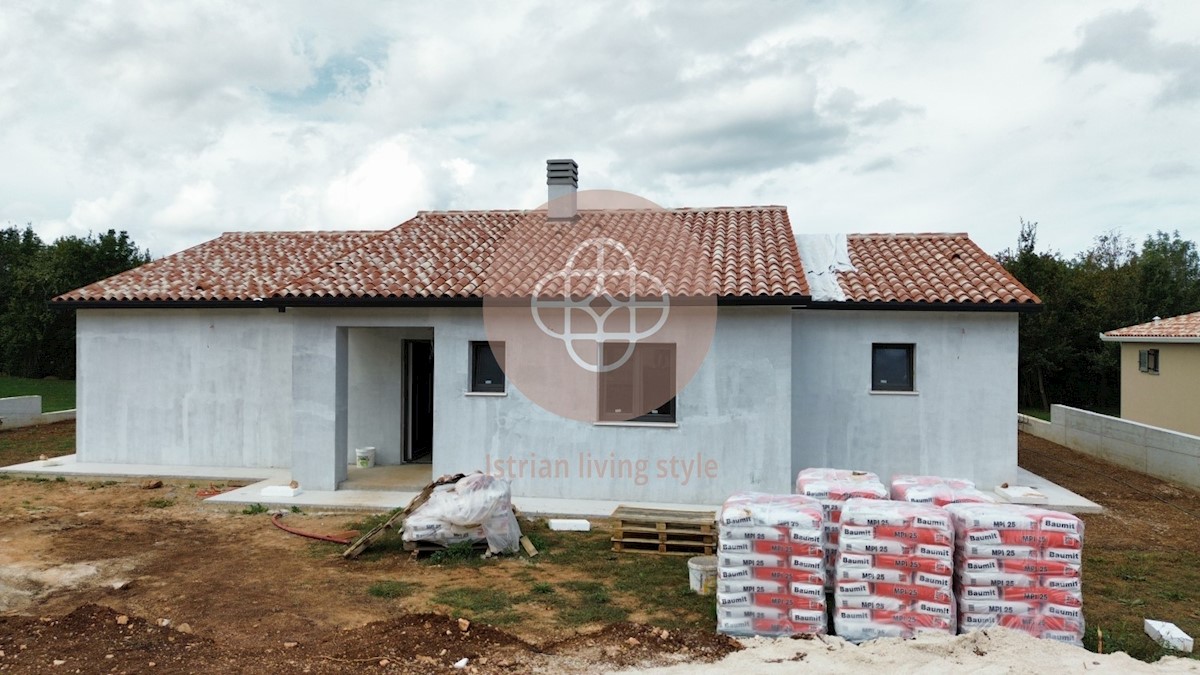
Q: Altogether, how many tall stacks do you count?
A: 5